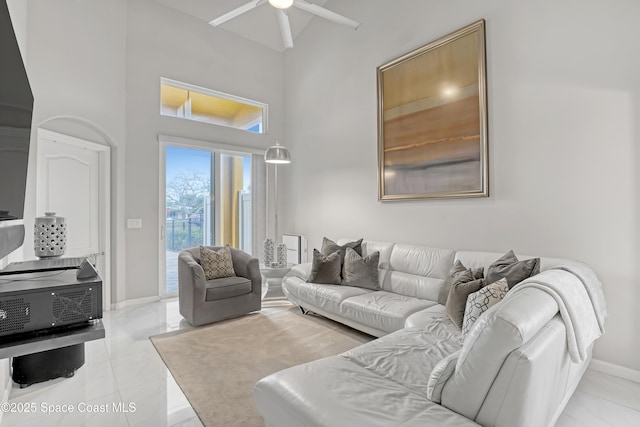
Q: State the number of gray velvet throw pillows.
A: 6